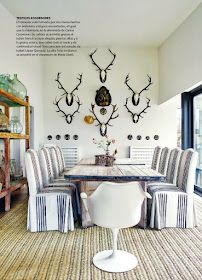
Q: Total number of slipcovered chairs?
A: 8